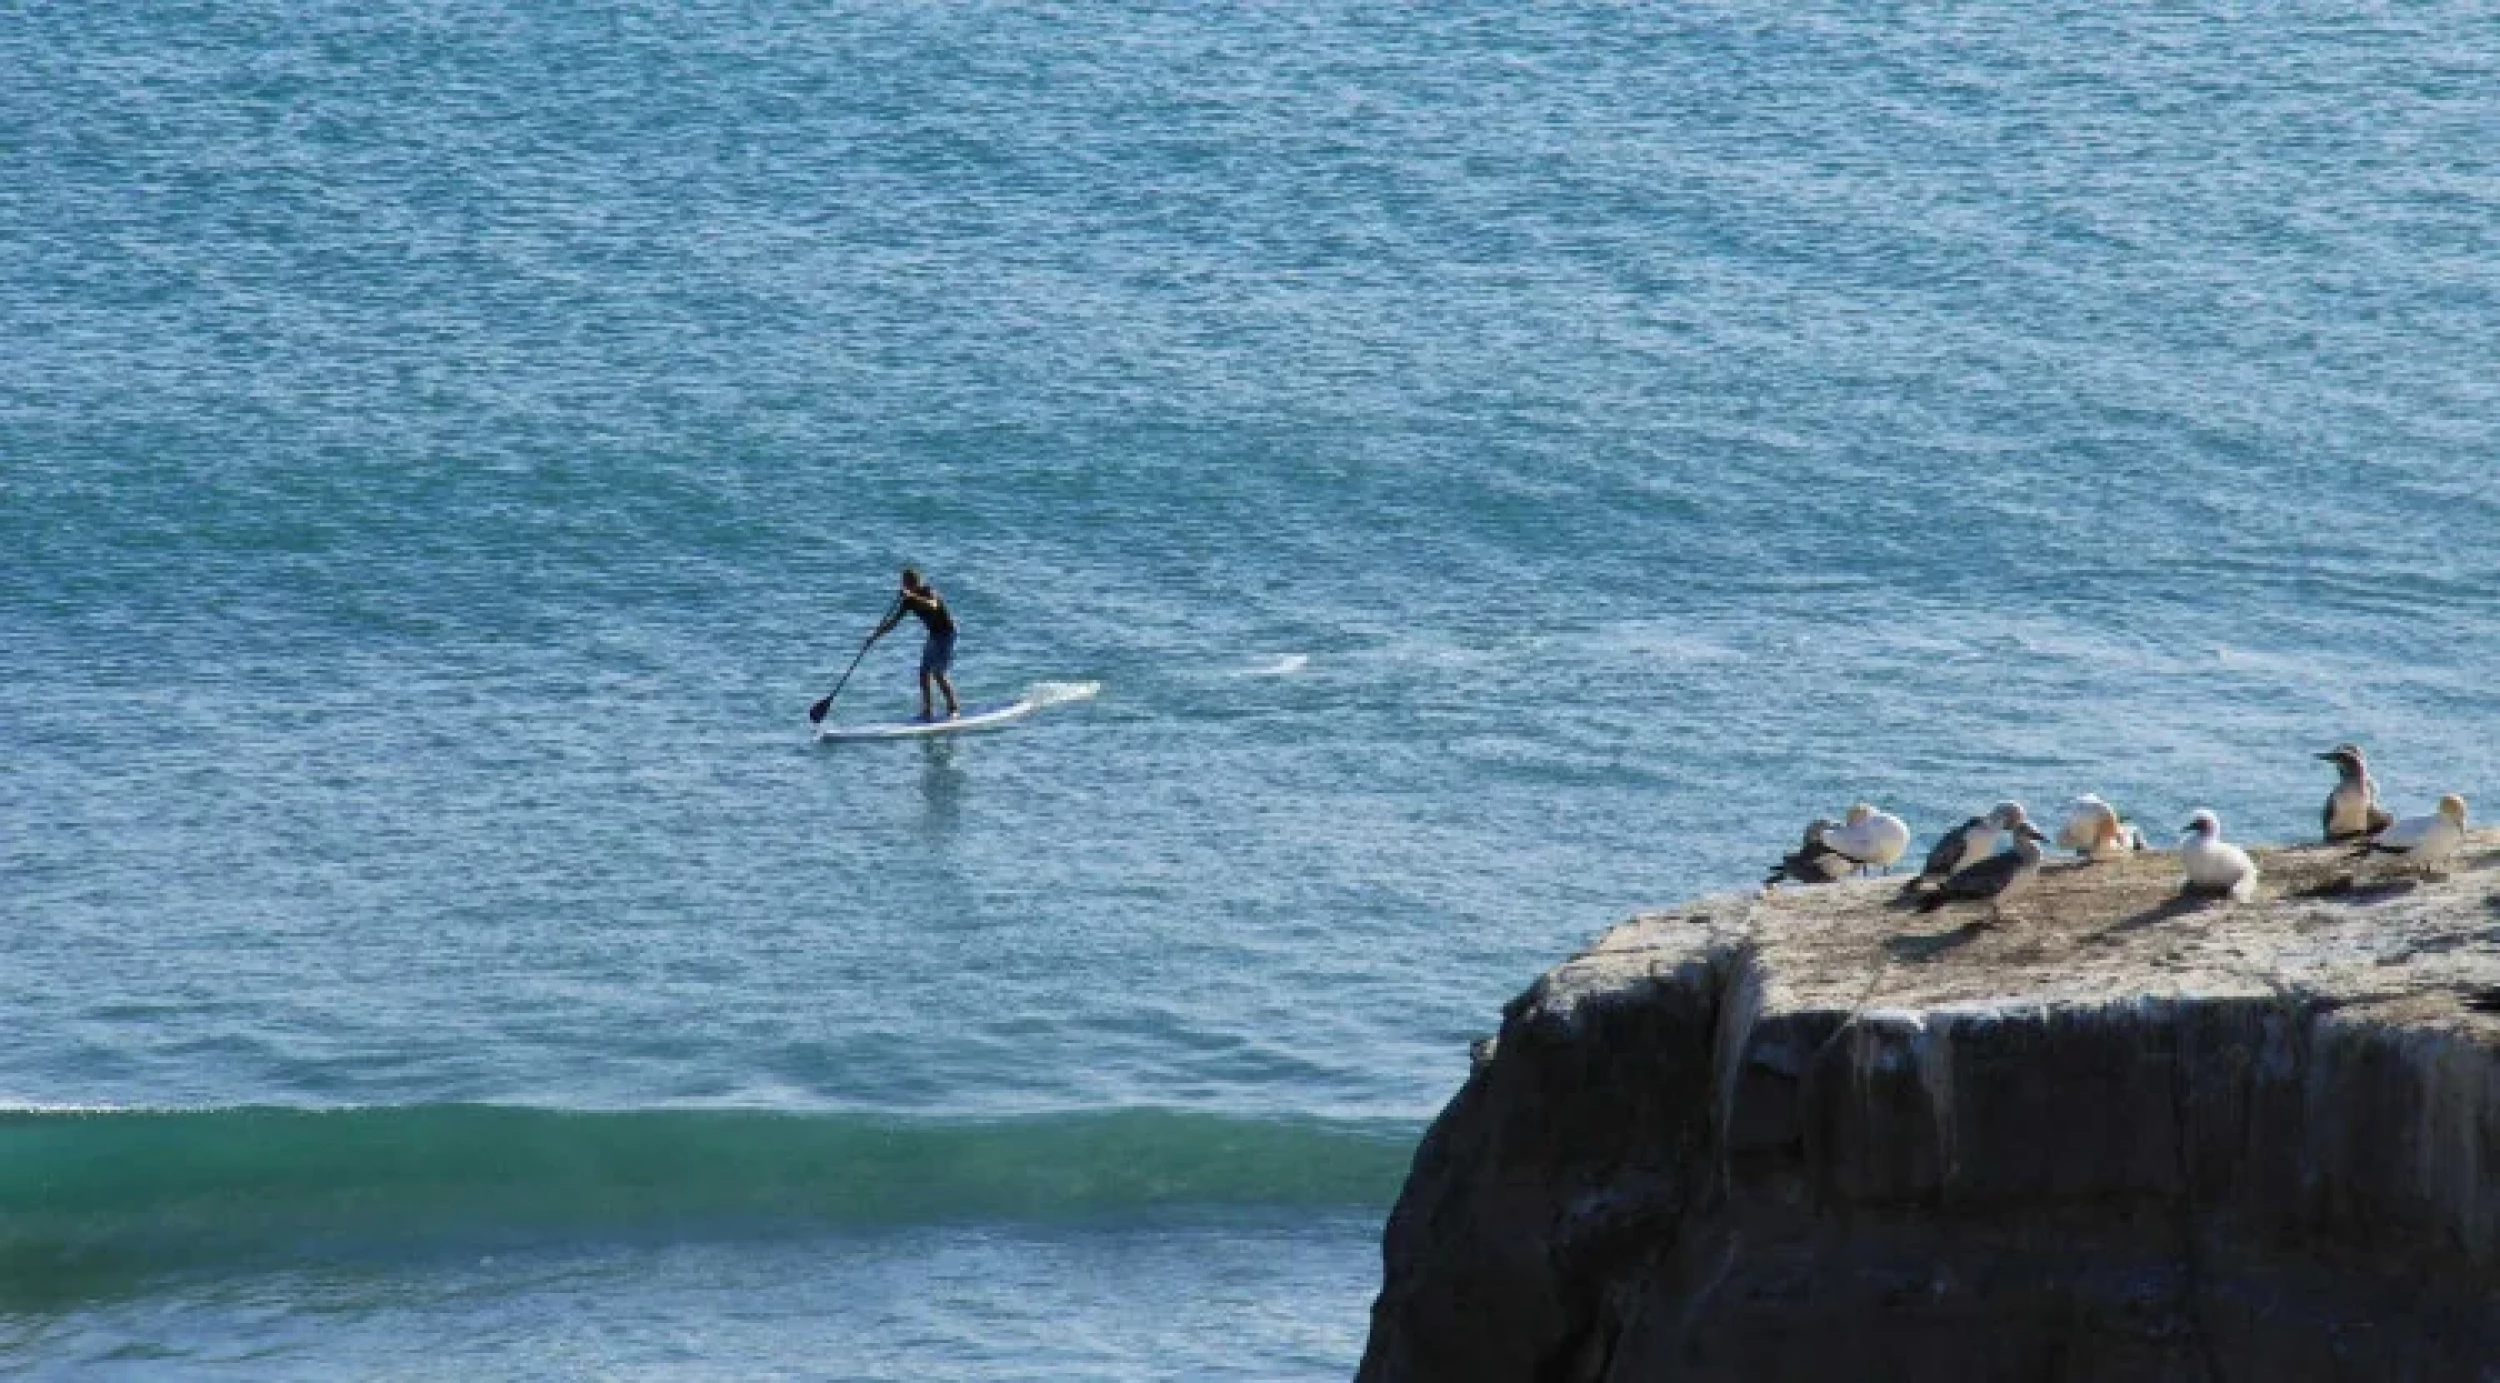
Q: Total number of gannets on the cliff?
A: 8